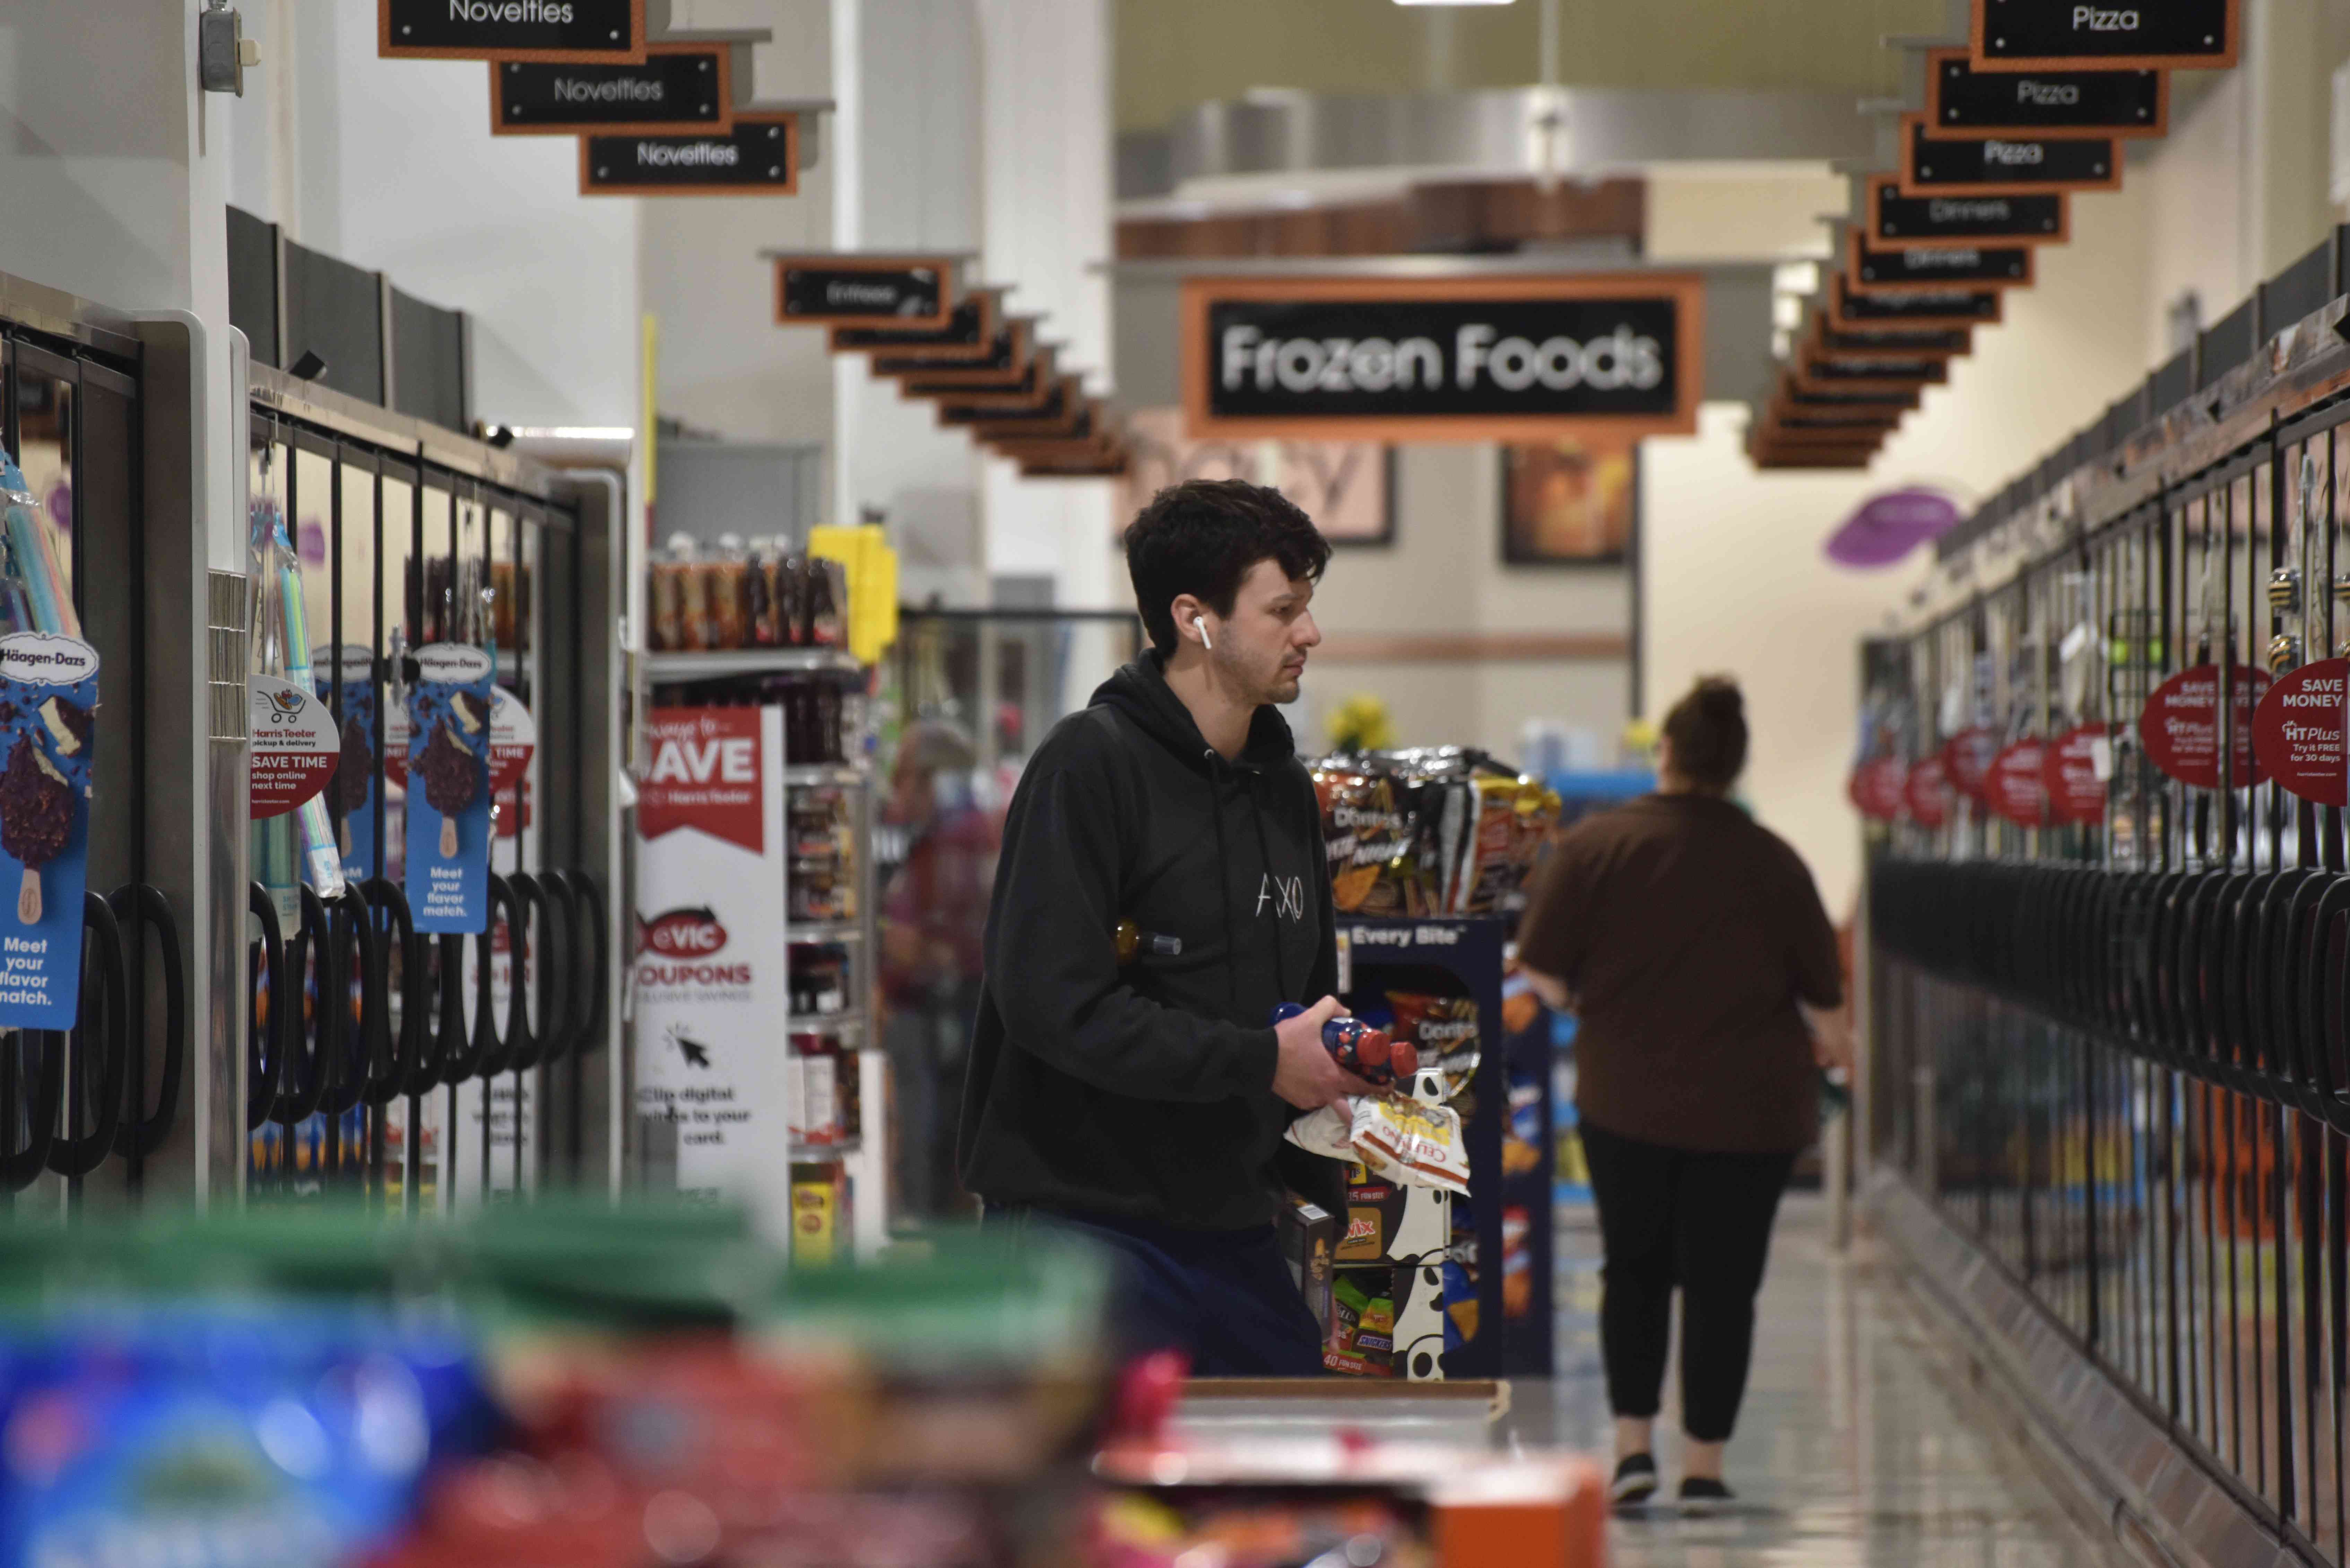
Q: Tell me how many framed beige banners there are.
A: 1